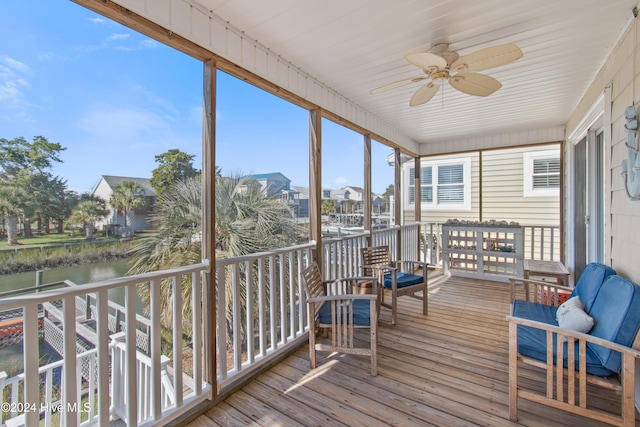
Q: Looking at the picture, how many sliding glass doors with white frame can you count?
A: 1